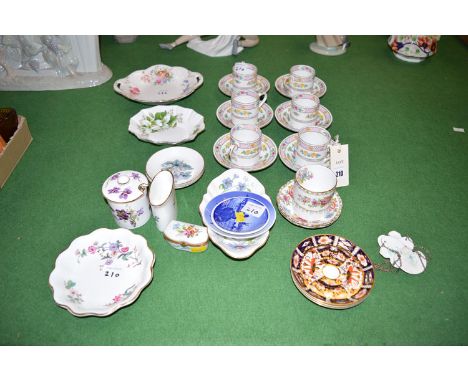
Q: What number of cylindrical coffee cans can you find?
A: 6